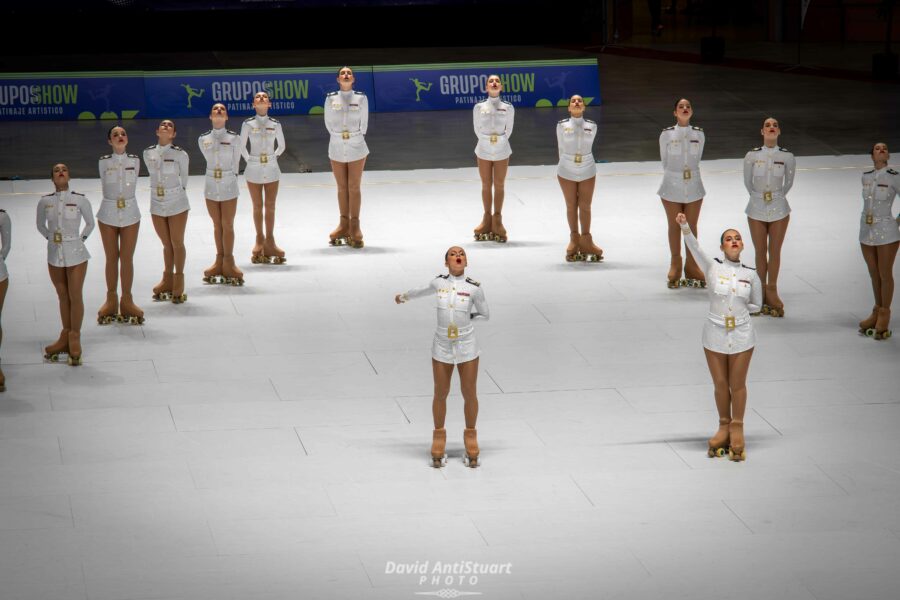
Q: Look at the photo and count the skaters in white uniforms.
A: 14